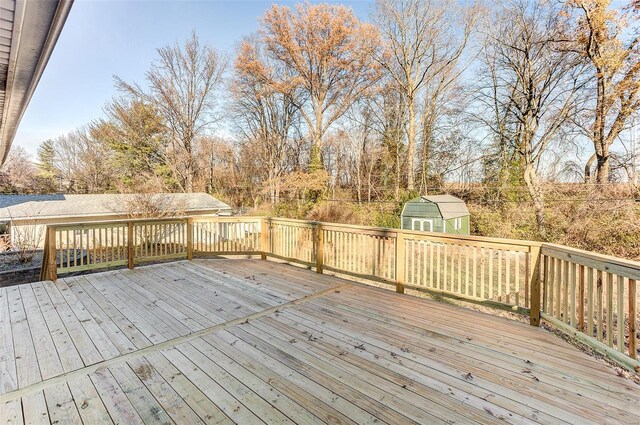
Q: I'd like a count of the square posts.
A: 7